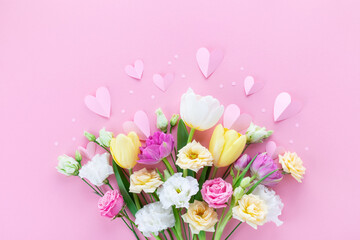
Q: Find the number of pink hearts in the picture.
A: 10